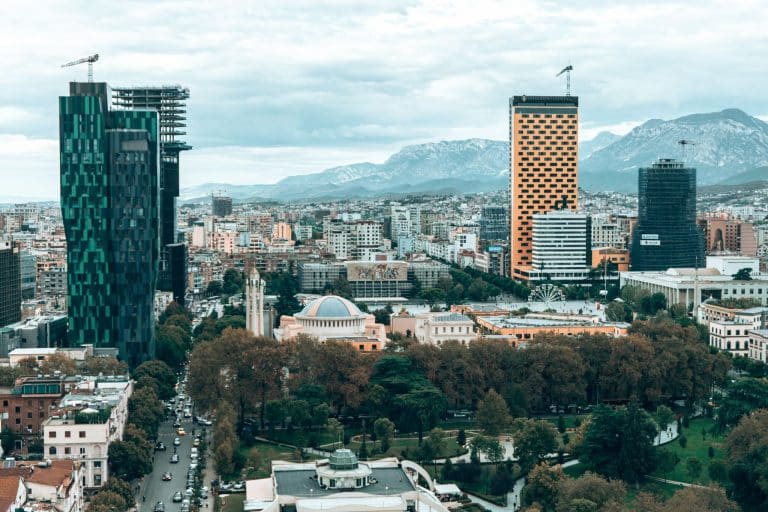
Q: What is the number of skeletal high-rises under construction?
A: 1